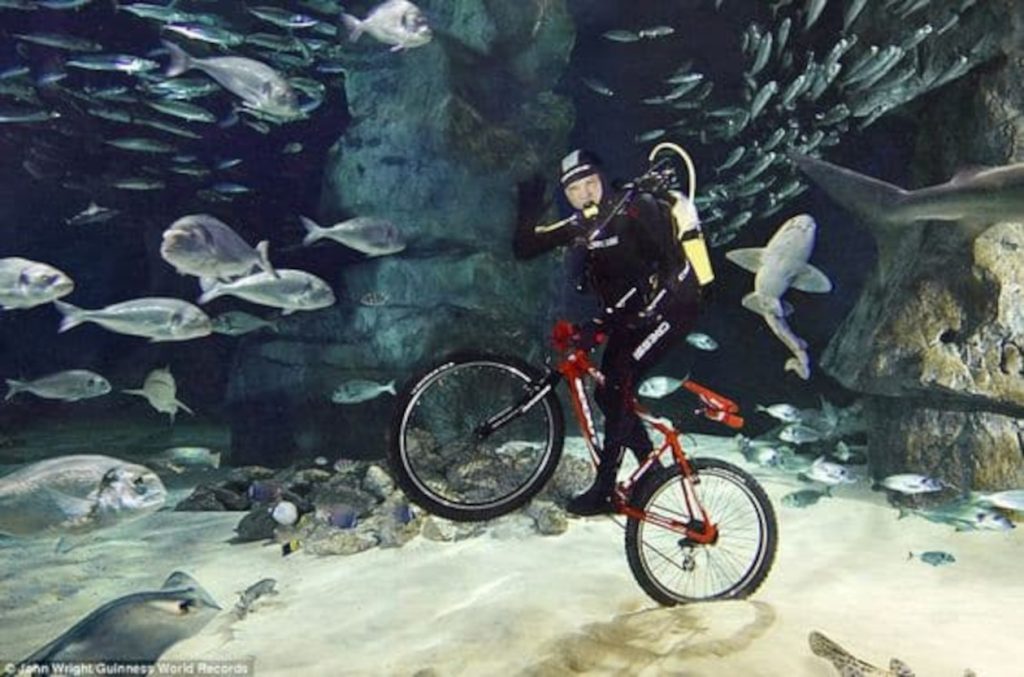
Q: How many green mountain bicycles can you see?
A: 0